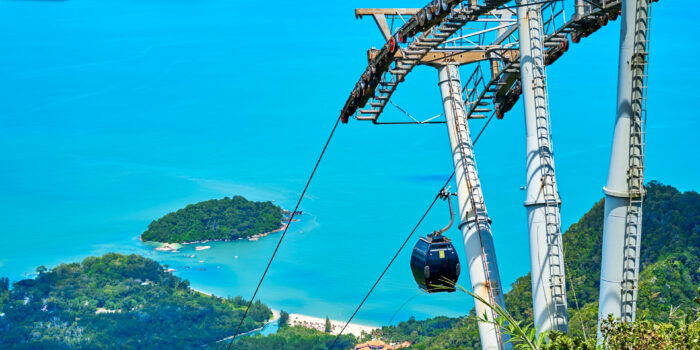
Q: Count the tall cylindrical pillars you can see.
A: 3